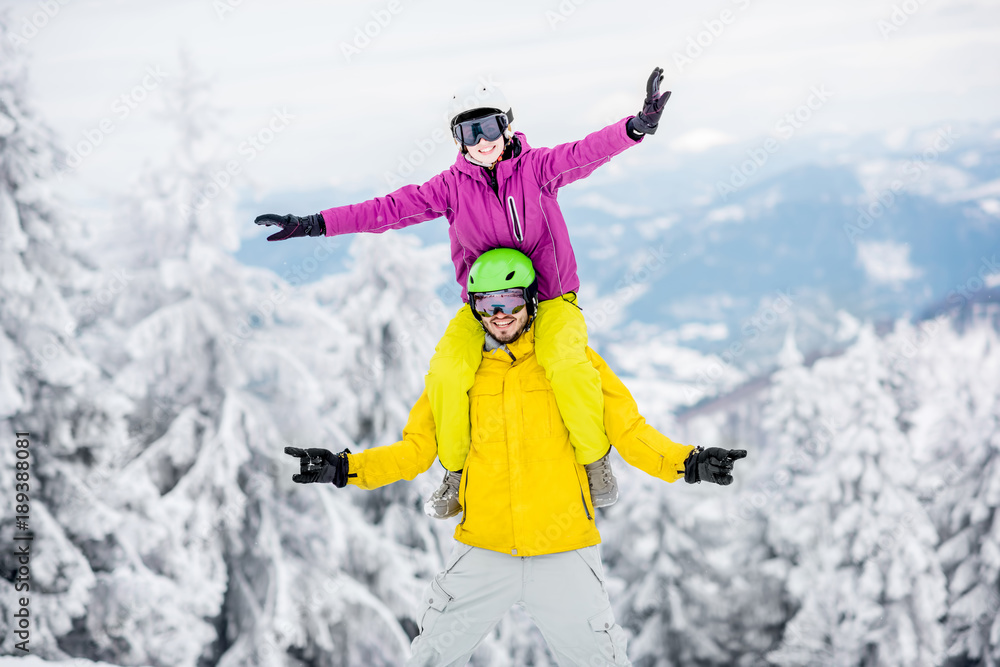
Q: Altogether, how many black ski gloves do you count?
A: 4